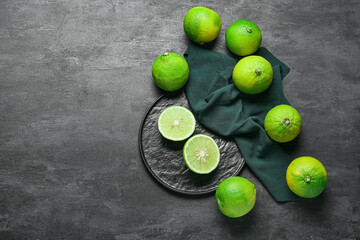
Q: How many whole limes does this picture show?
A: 7